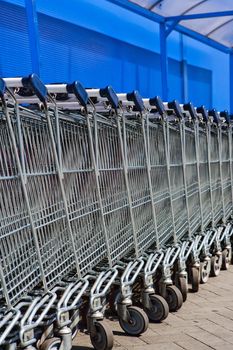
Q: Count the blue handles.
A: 11